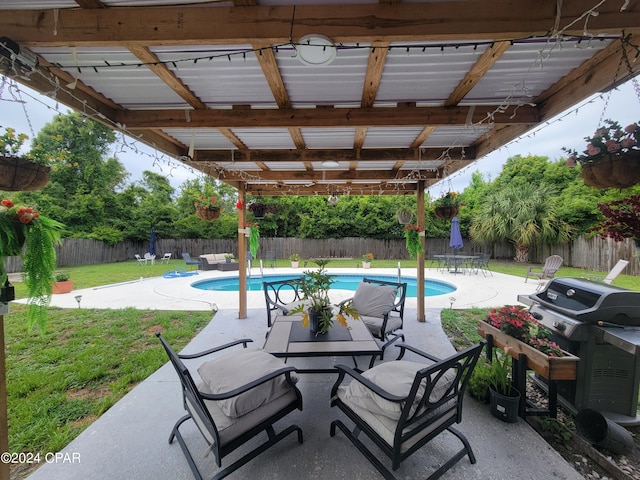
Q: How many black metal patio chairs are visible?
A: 4